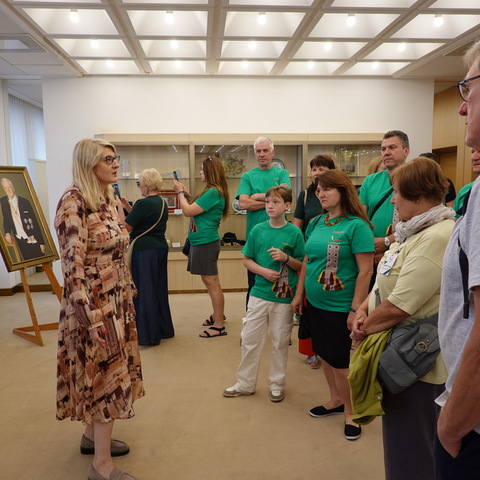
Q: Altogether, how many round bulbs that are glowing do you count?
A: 15